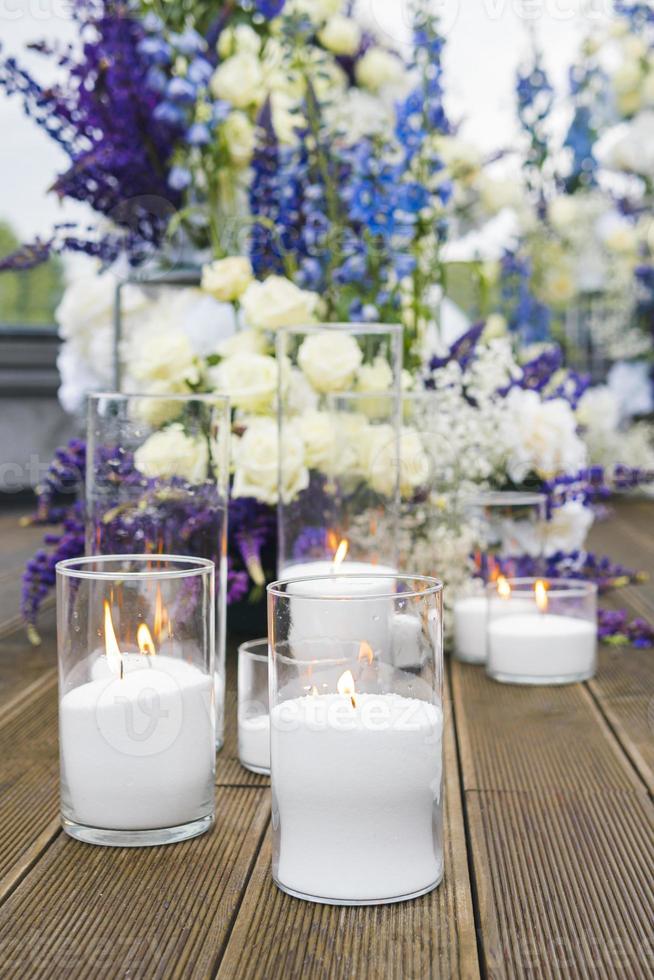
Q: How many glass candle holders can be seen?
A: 8